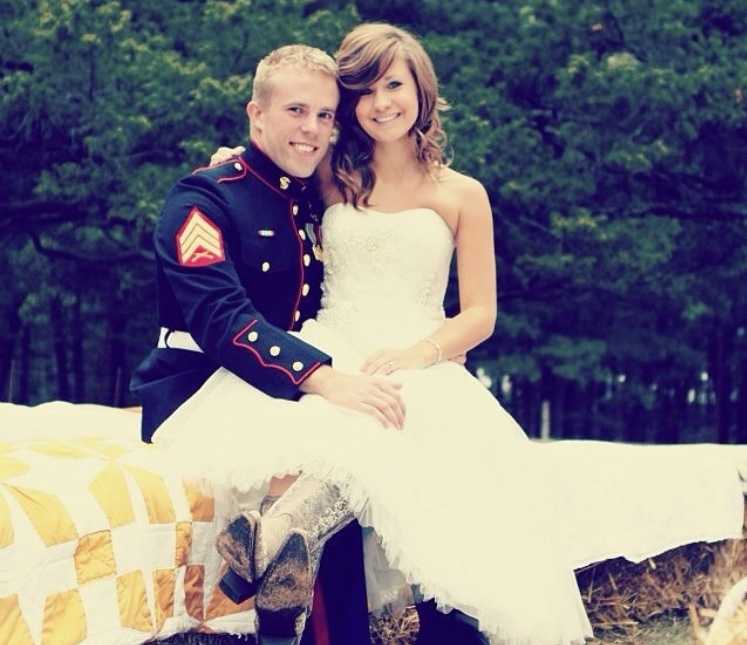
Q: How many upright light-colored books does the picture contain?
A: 0